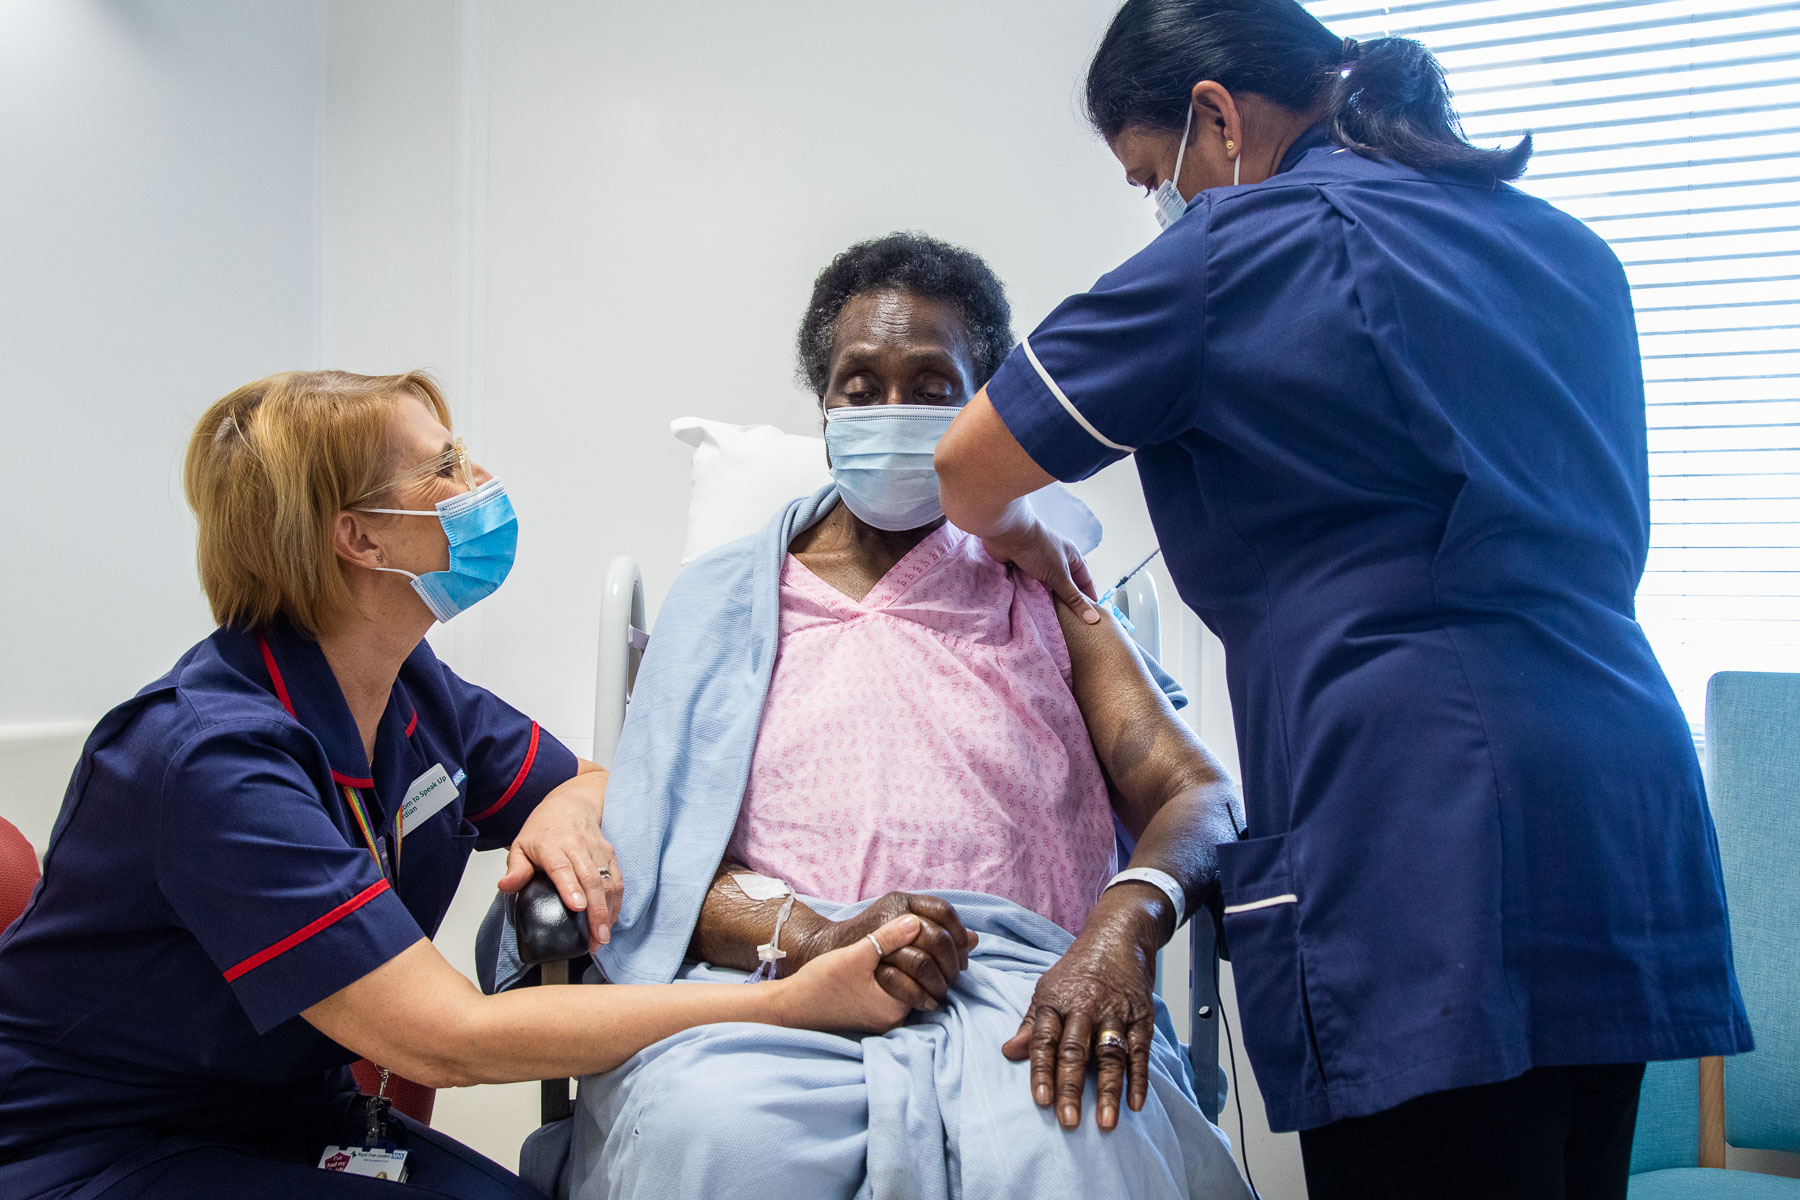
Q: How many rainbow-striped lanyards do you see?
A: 1